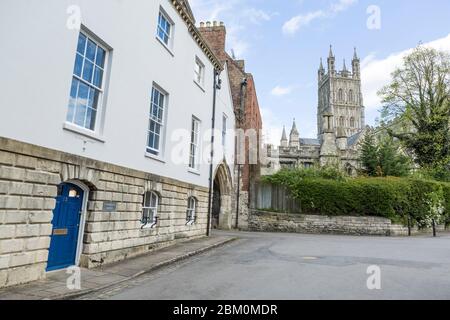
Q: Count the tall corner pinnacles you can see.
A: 4